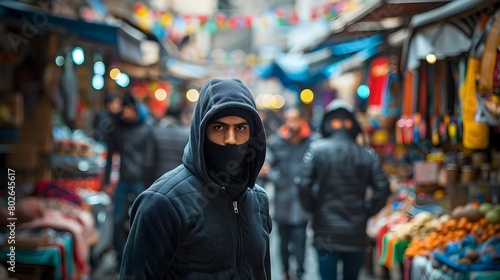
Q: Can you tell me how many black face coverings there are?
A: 2